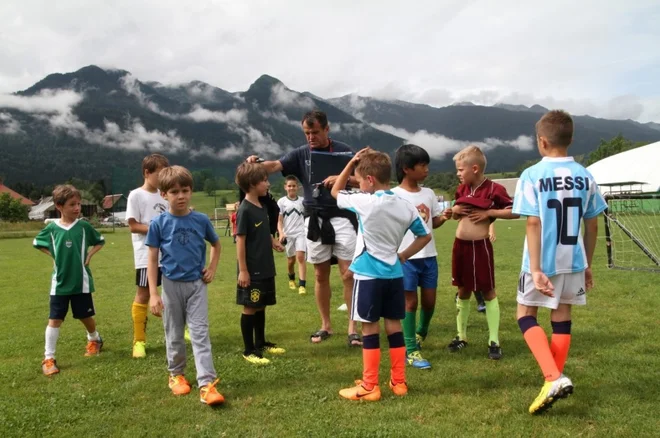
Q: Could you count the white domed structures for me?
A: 1